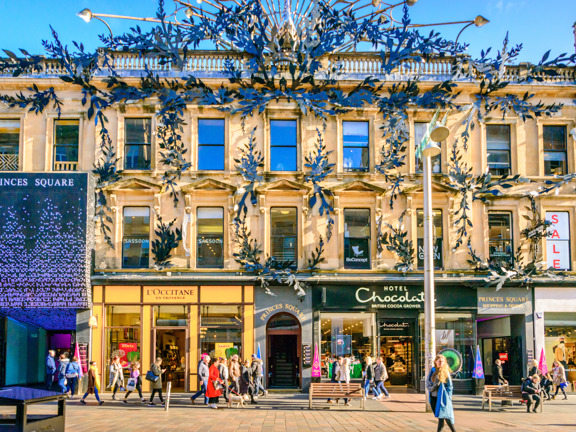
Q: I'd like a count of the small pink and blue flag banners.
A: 5